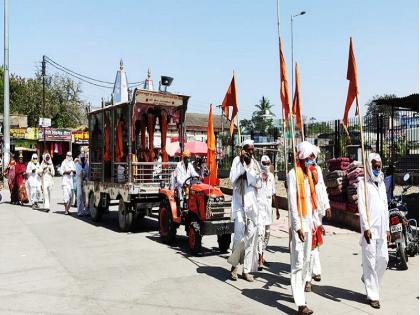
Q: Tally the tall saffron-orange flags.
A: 5